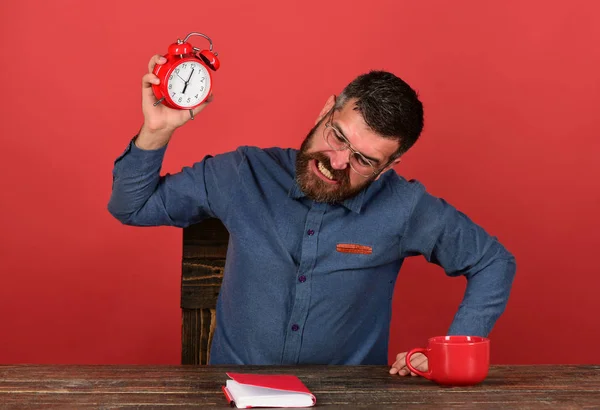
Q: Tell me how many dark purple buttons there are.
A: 3